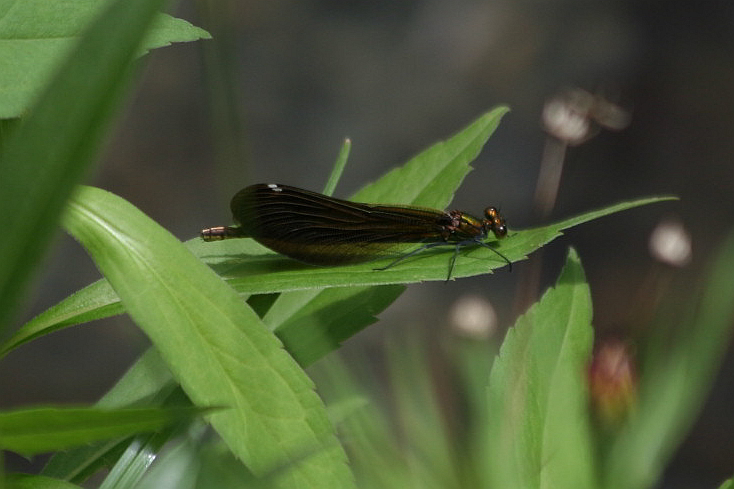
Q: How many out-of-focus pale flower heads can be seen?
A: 3